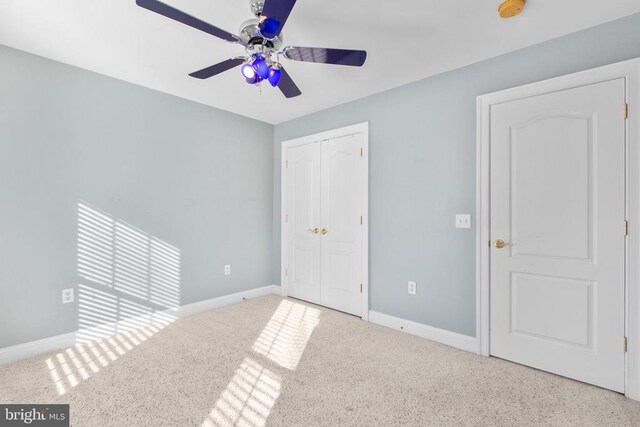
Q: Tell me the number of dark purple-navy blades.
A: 5